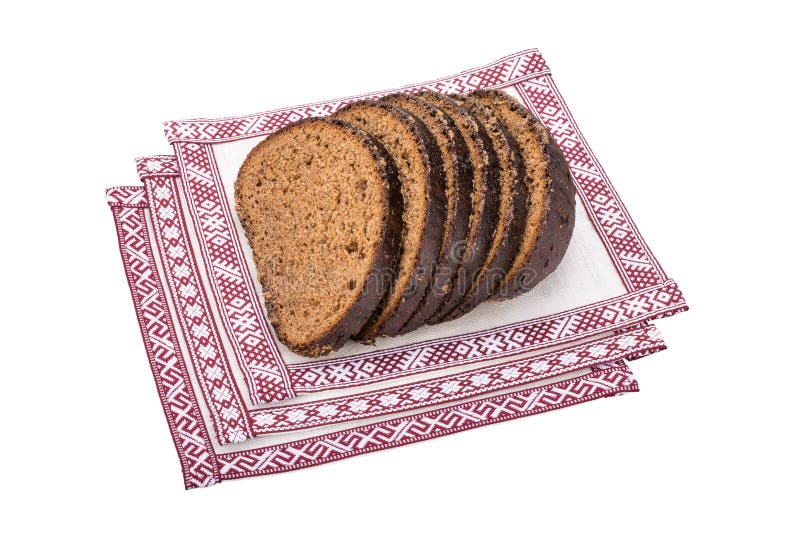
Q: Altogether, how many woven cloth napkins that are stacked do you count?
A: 3